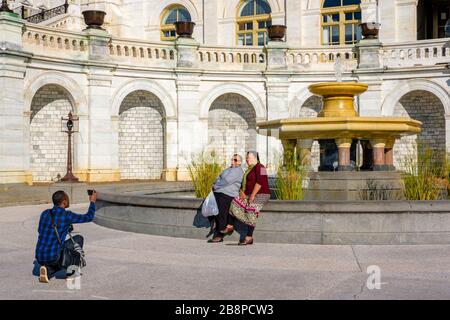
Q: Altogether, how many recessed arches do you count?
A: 5